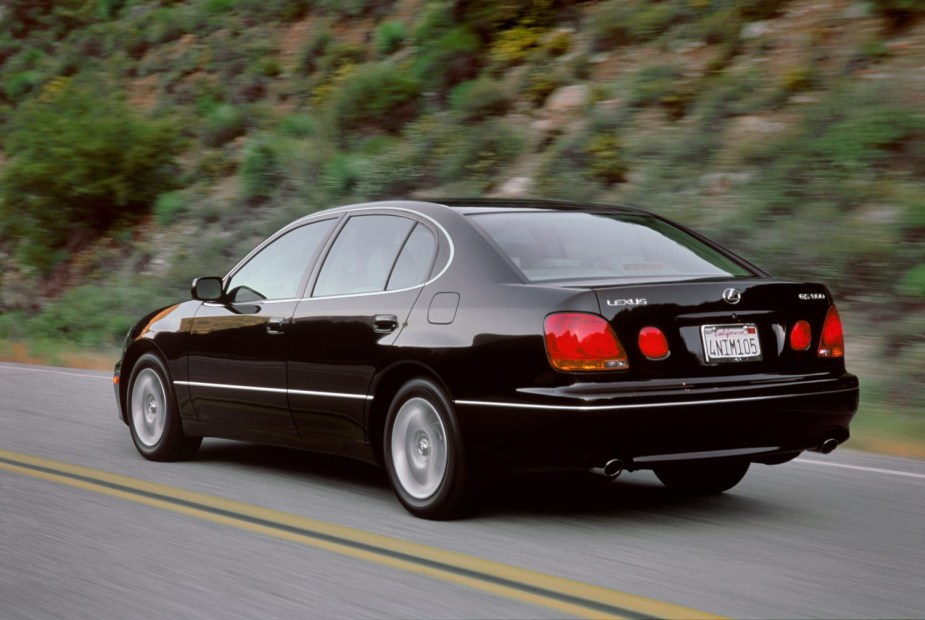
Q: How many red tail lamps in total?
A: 4